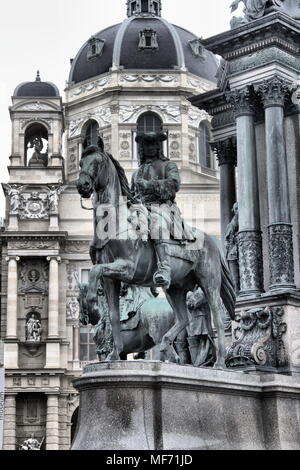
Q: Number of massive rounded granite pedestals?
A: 1